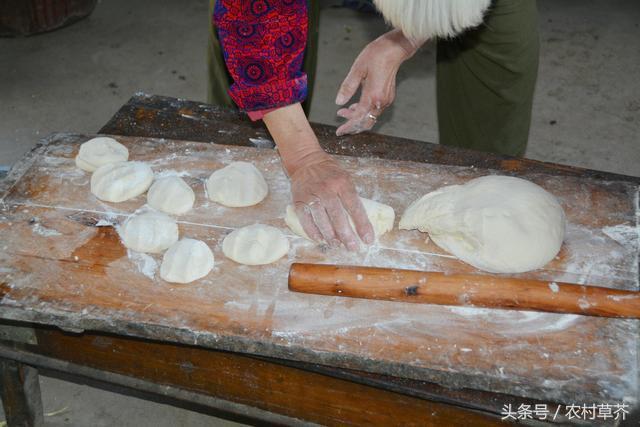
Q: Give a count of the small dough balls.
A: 7